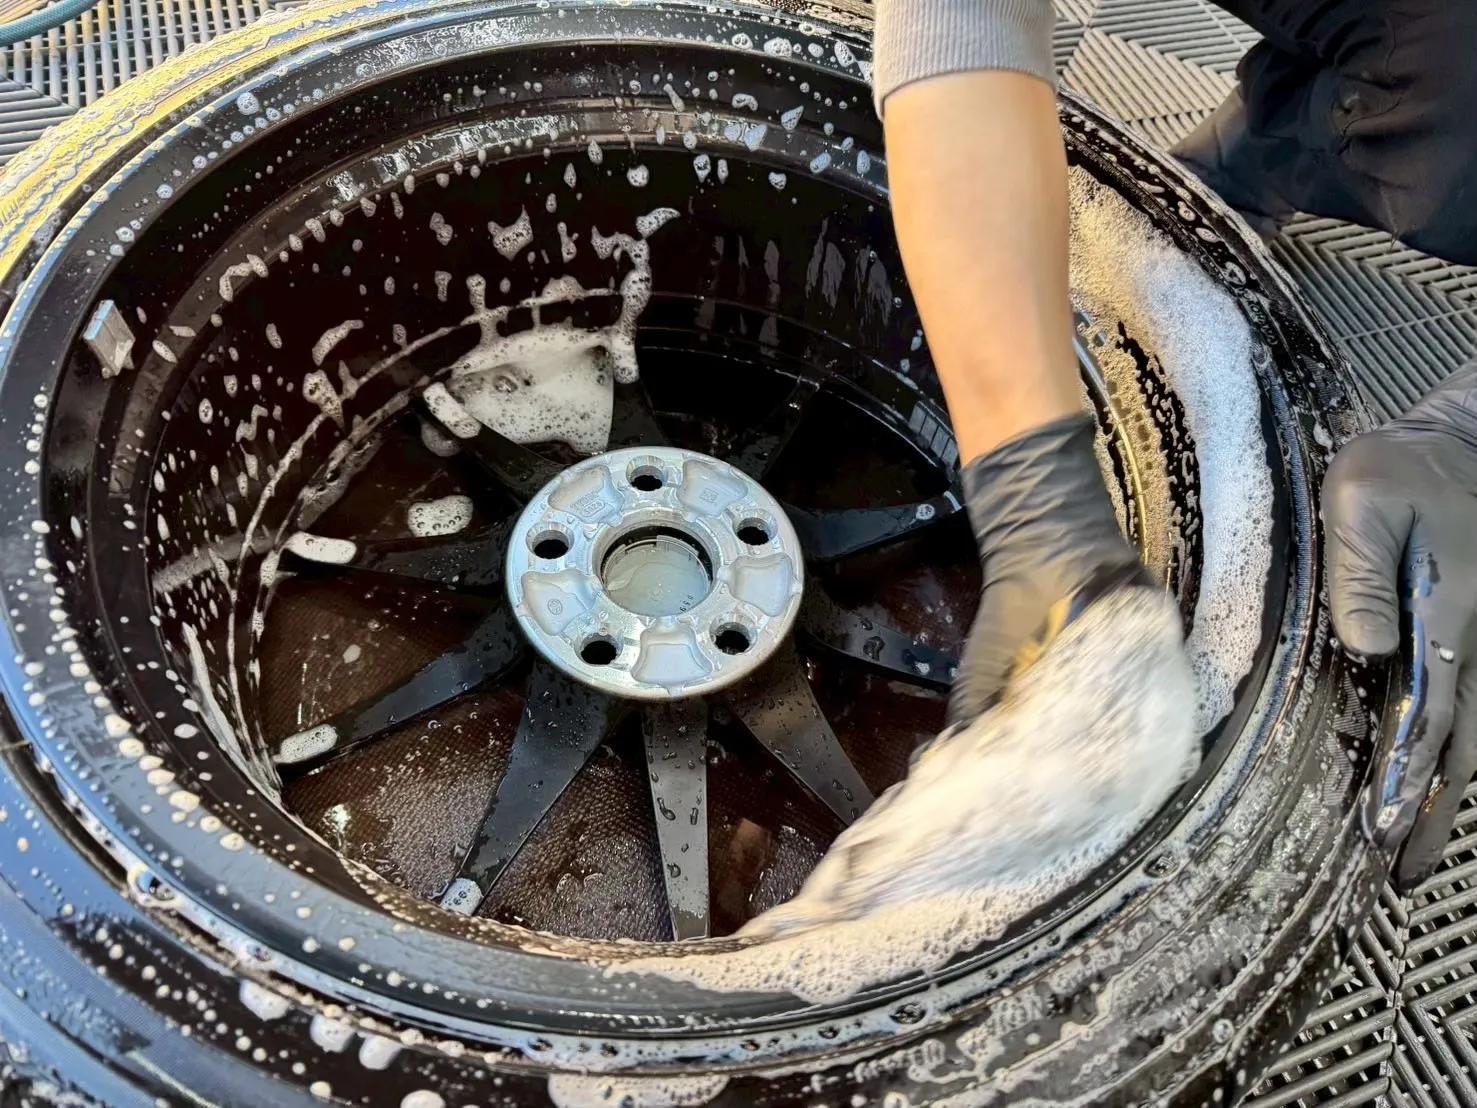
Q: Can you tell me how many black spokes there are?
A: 10